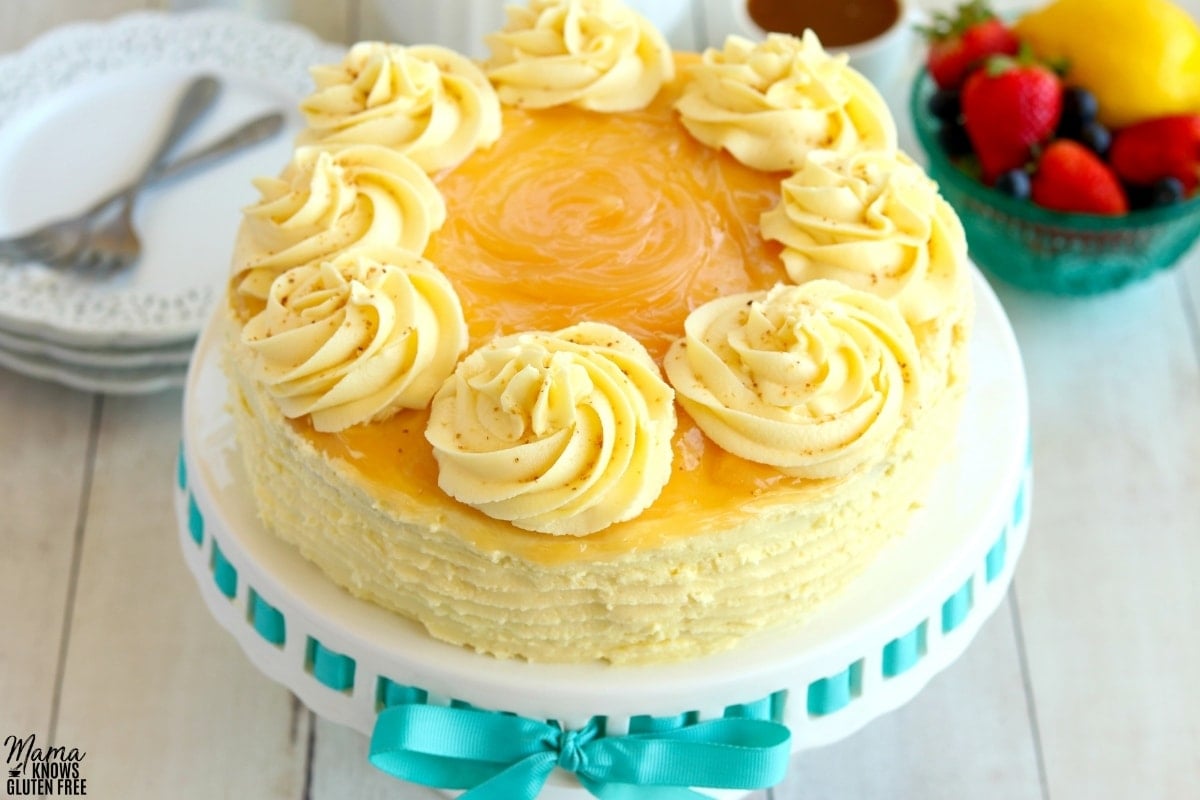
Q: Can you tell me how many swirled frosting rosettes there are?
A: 8